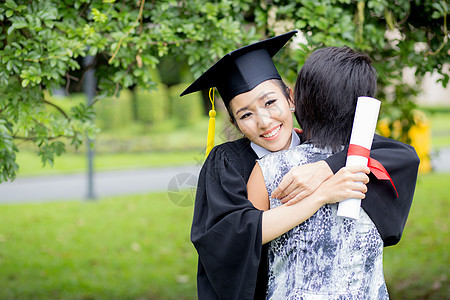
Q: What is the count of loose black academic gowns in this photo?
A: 1